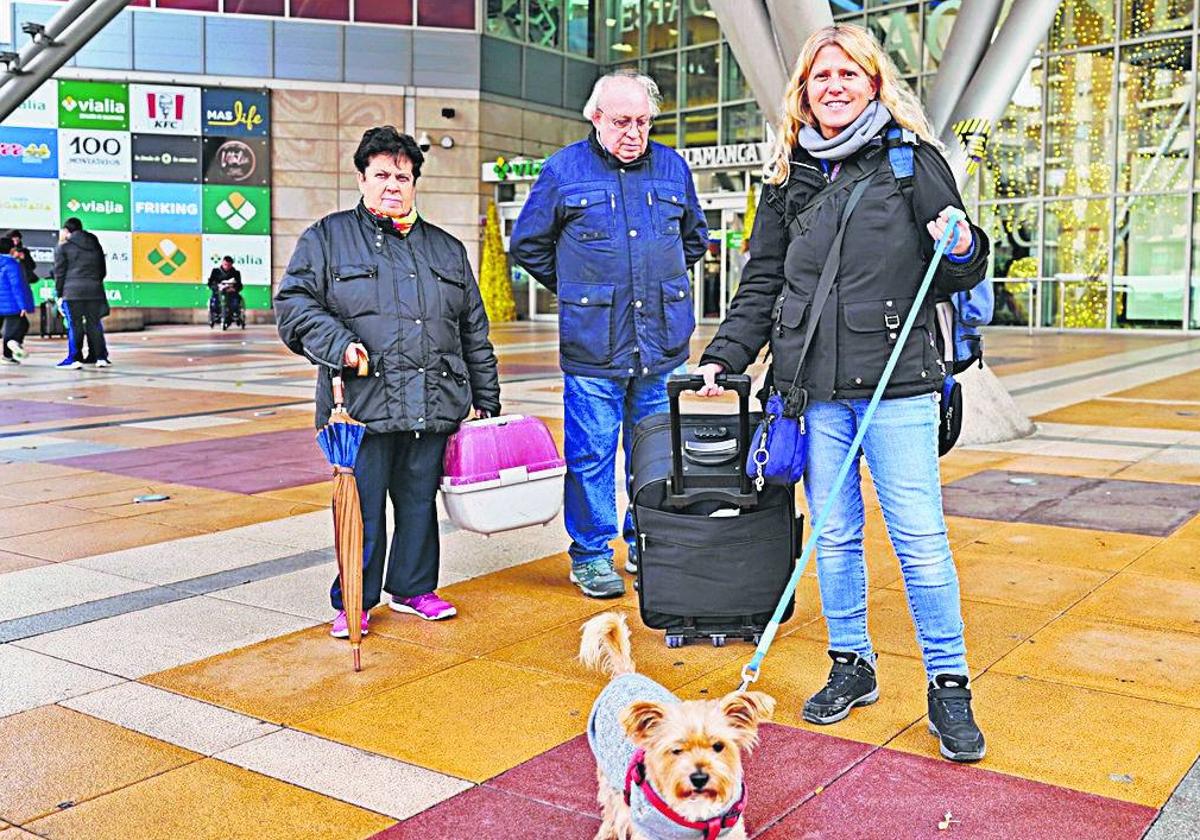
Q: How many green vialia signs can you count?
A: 2